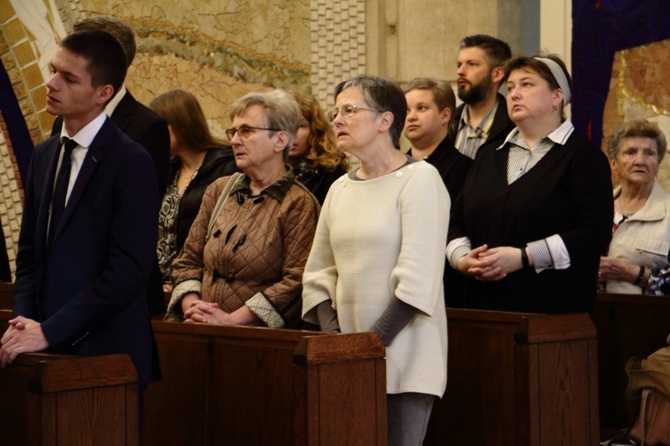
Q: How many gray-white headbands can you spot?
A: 1